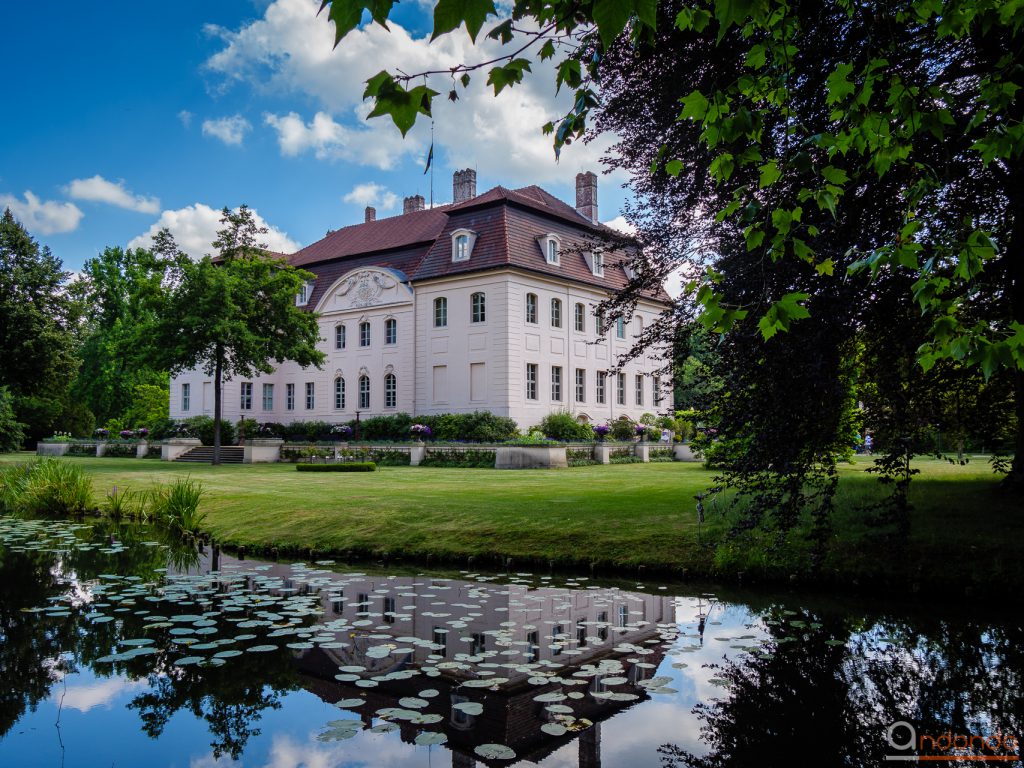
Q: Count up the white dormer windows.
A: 5